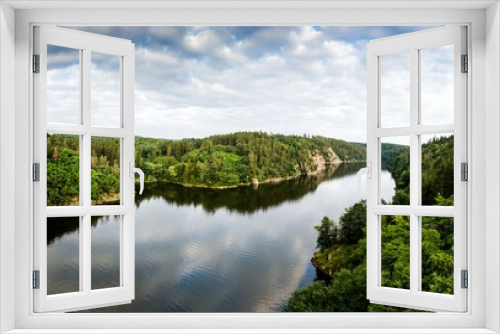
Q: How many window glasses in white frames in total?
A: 12